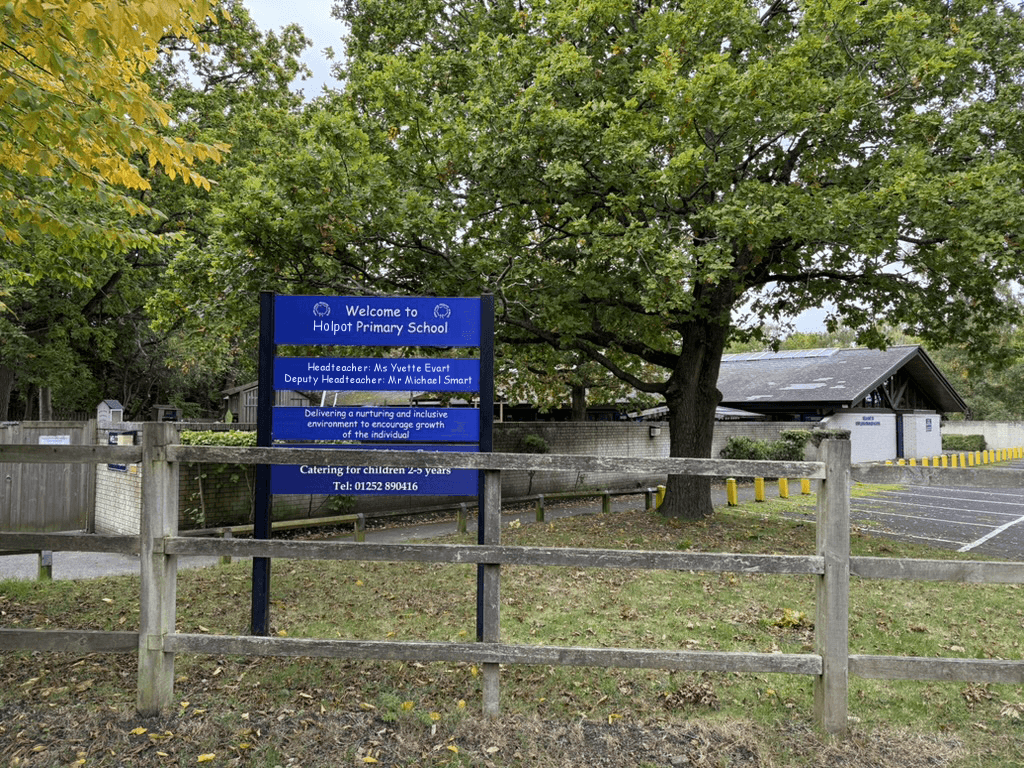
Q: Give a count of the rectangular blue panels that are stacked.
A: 4